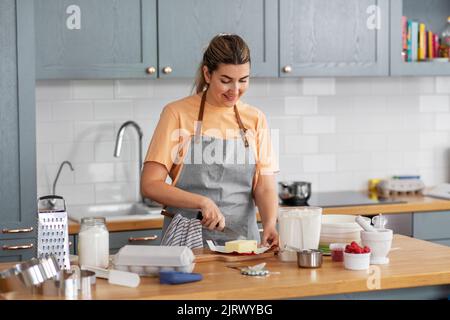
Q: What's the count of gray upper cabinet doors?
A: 3